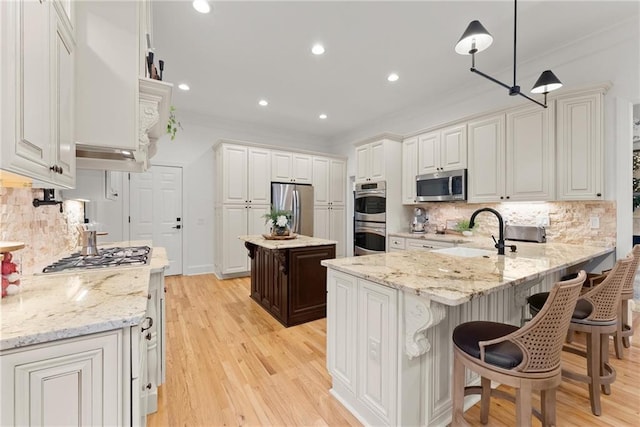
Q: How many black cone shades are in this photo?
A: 2